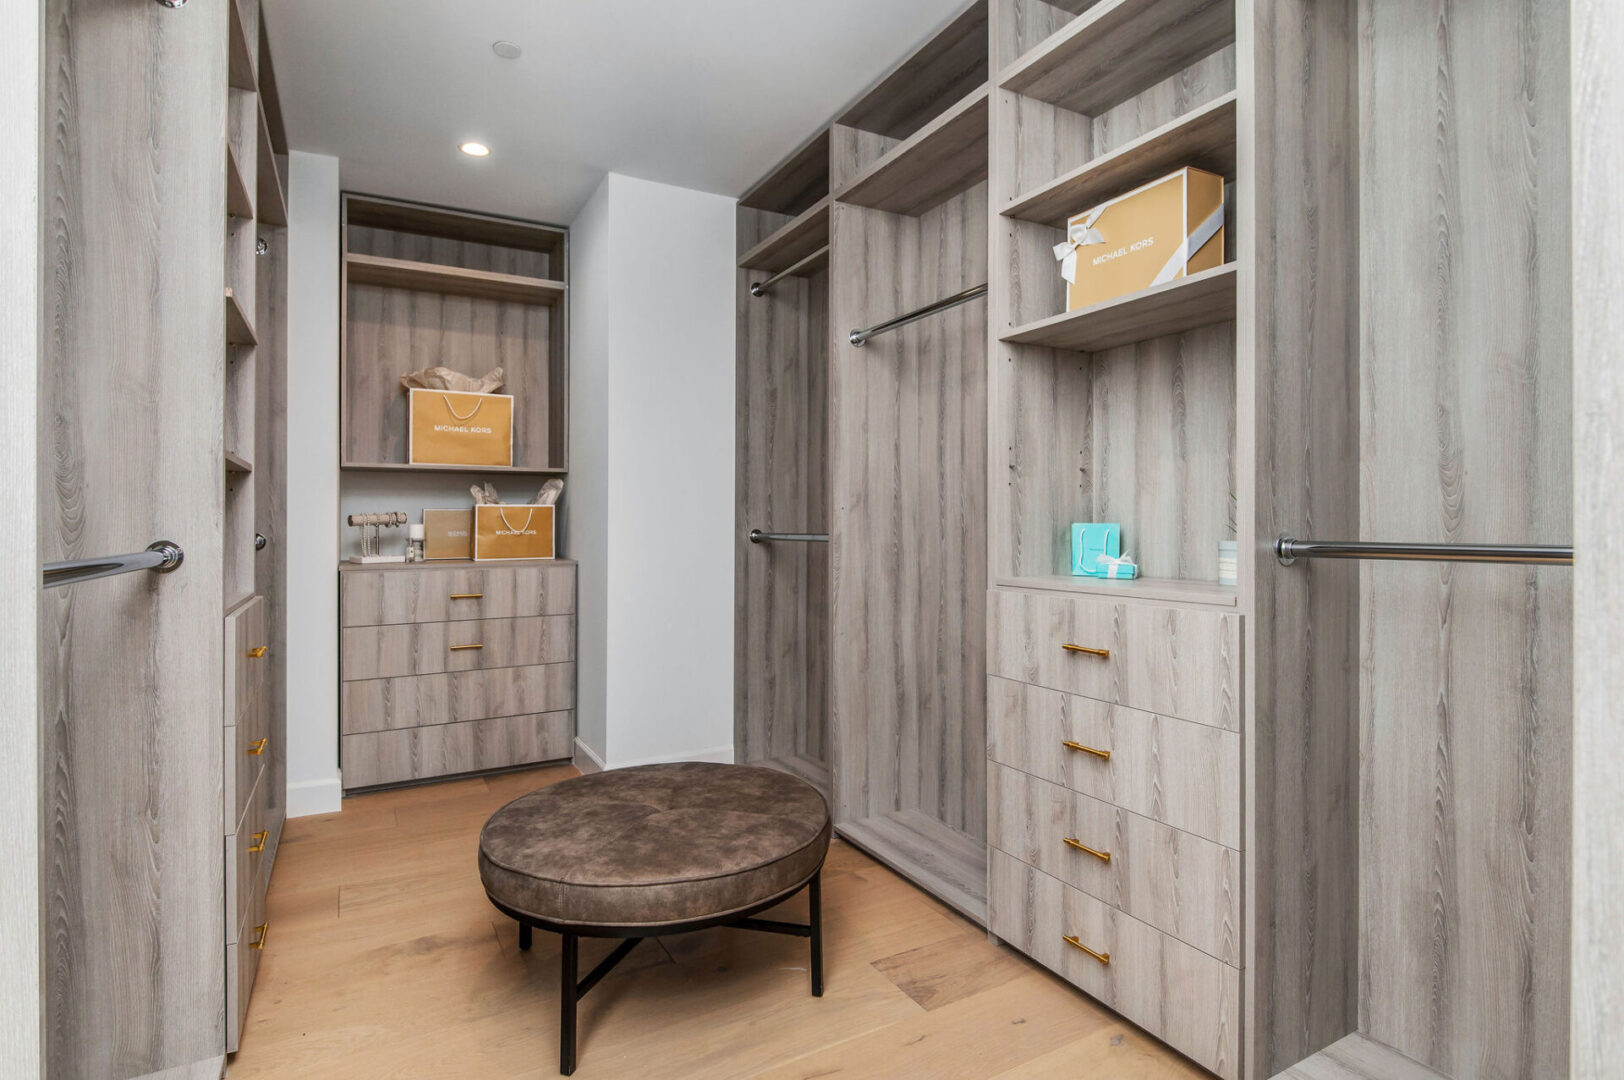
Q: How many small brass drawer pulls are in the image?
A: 10